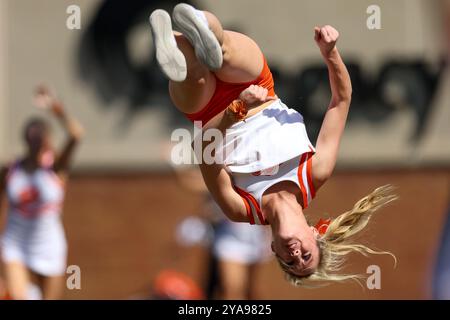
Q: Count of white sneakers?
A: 2